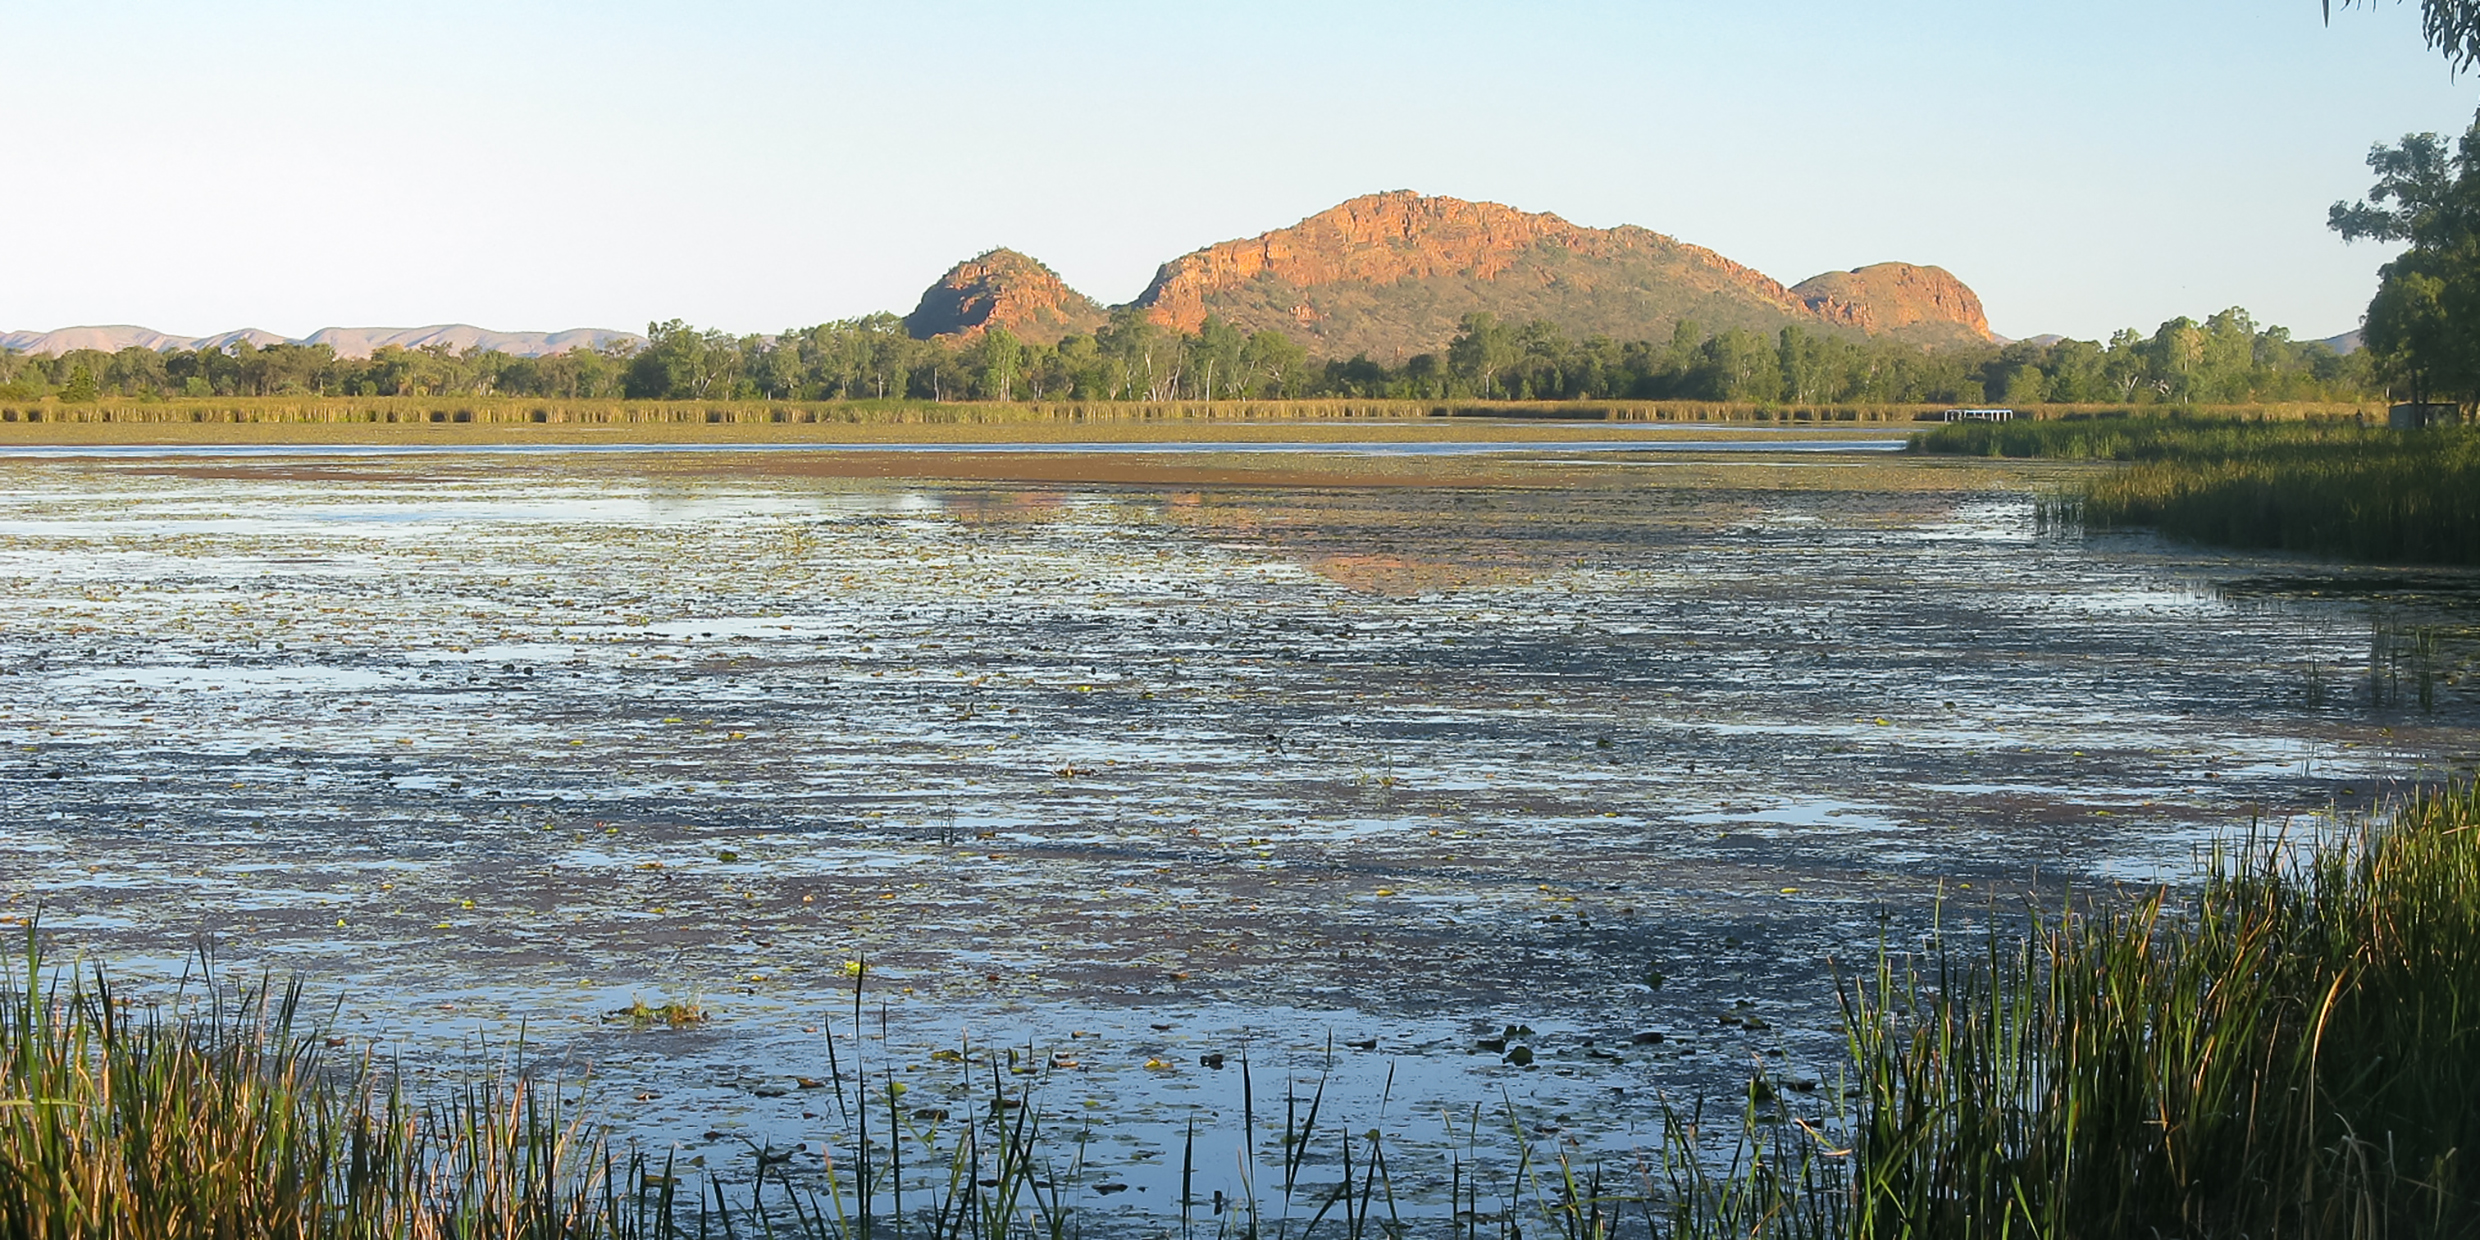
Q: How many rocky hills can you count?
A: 3